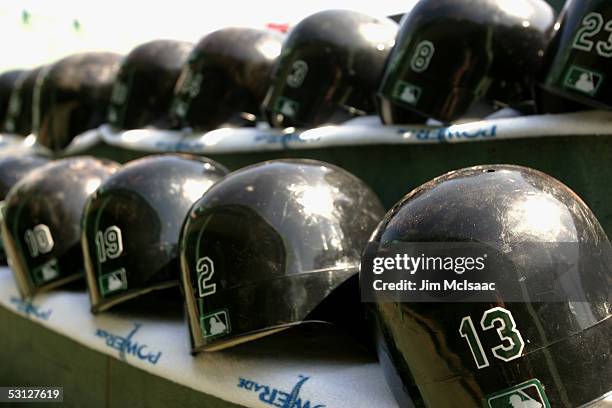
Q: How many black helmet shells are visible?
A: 13